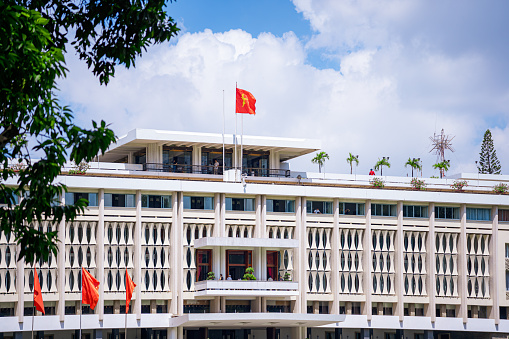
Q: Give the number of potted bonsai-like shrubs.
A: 3